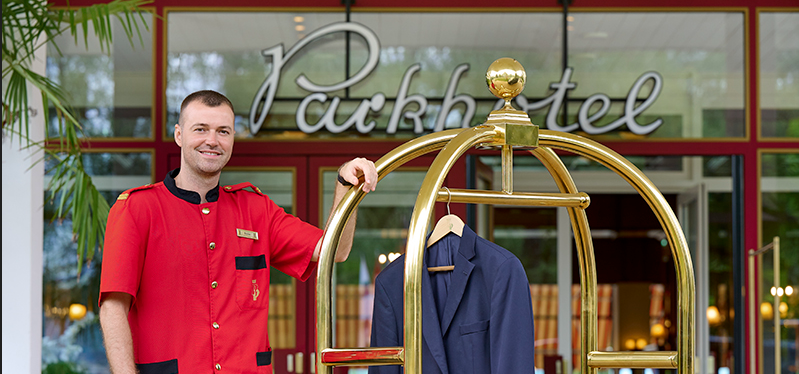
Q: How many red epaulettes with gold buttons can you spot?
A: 2